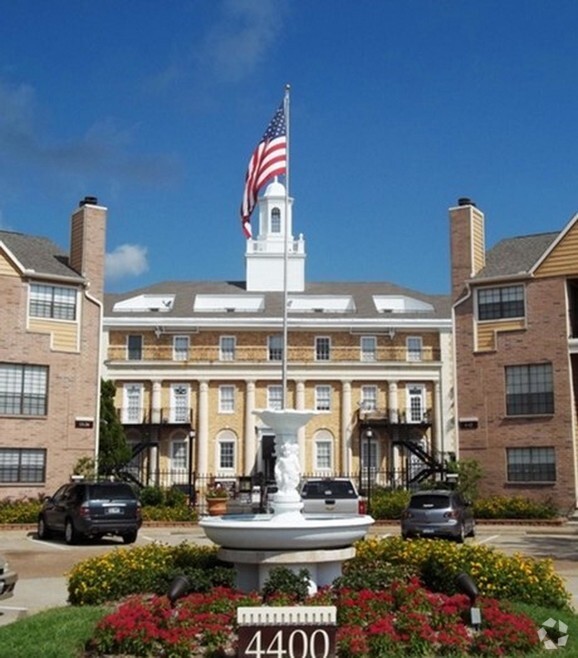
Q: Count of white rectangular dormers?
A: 4